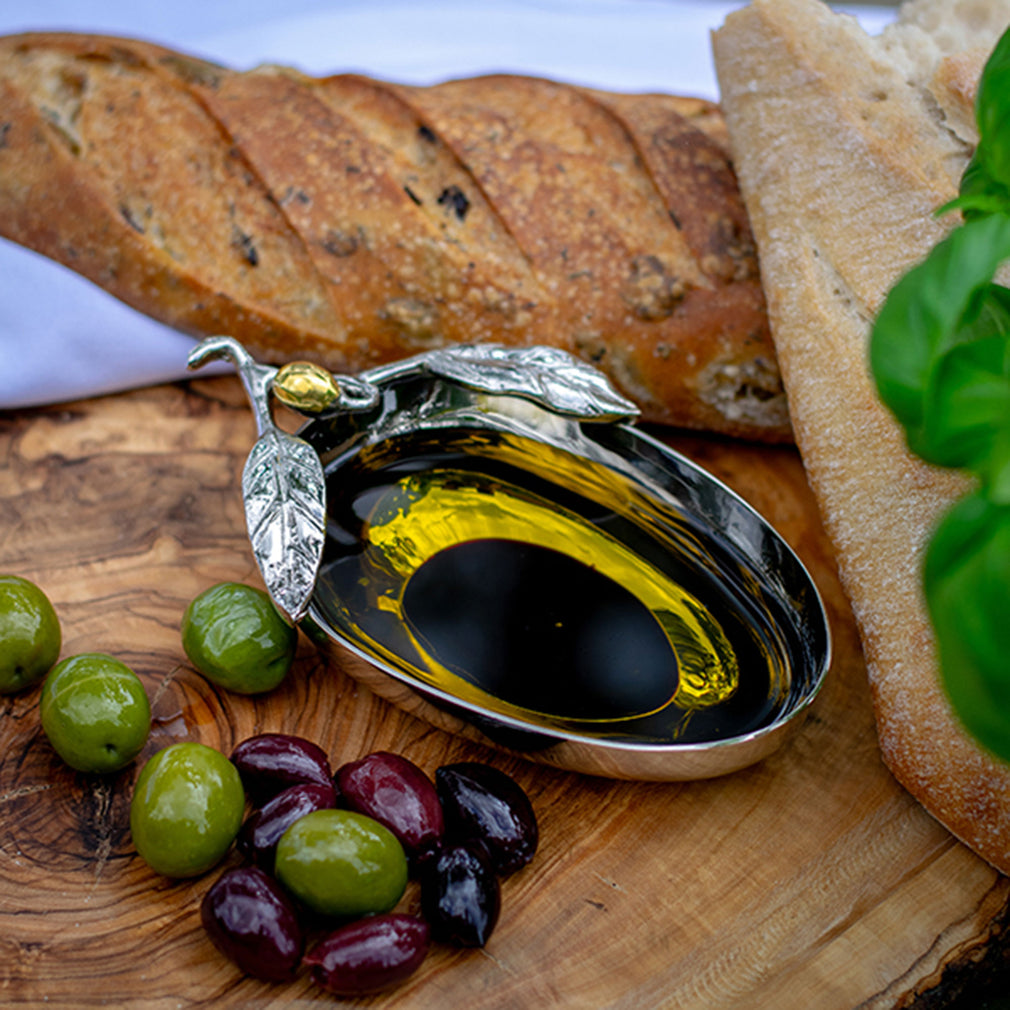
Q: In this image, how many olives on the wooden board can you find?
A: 12